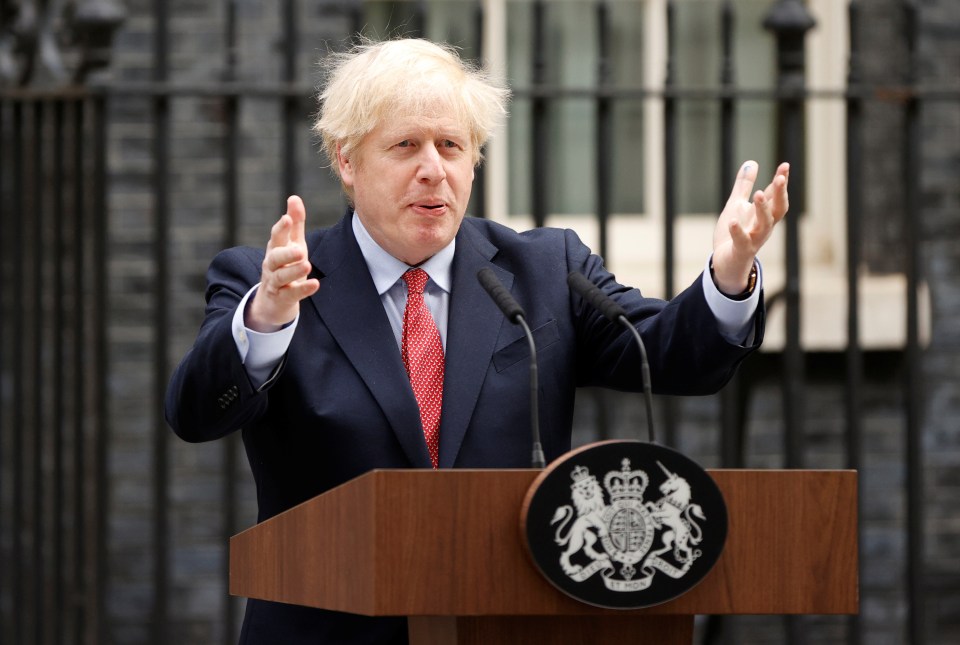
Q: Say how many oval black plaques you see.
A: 1